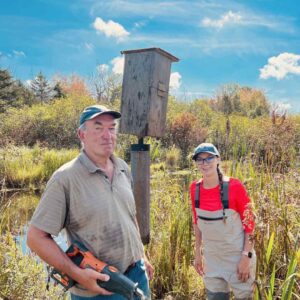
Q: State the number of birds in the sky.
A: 0